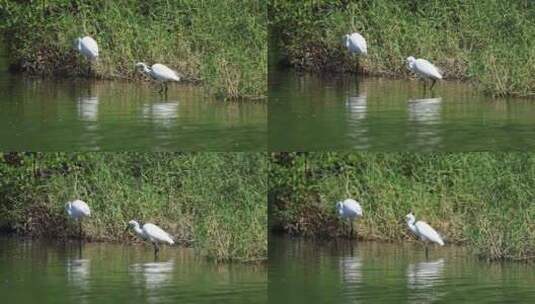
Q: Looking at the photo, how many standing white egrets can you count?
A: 8